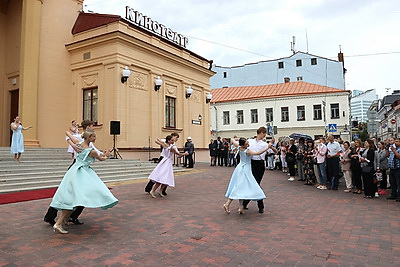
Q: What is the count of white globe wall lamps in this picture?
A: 4